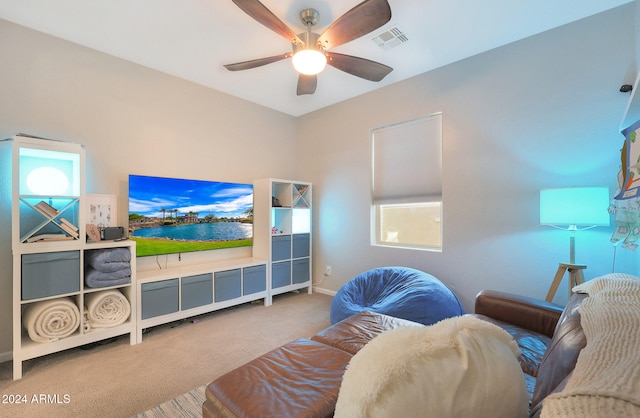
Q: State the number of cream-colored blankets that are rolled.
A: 2